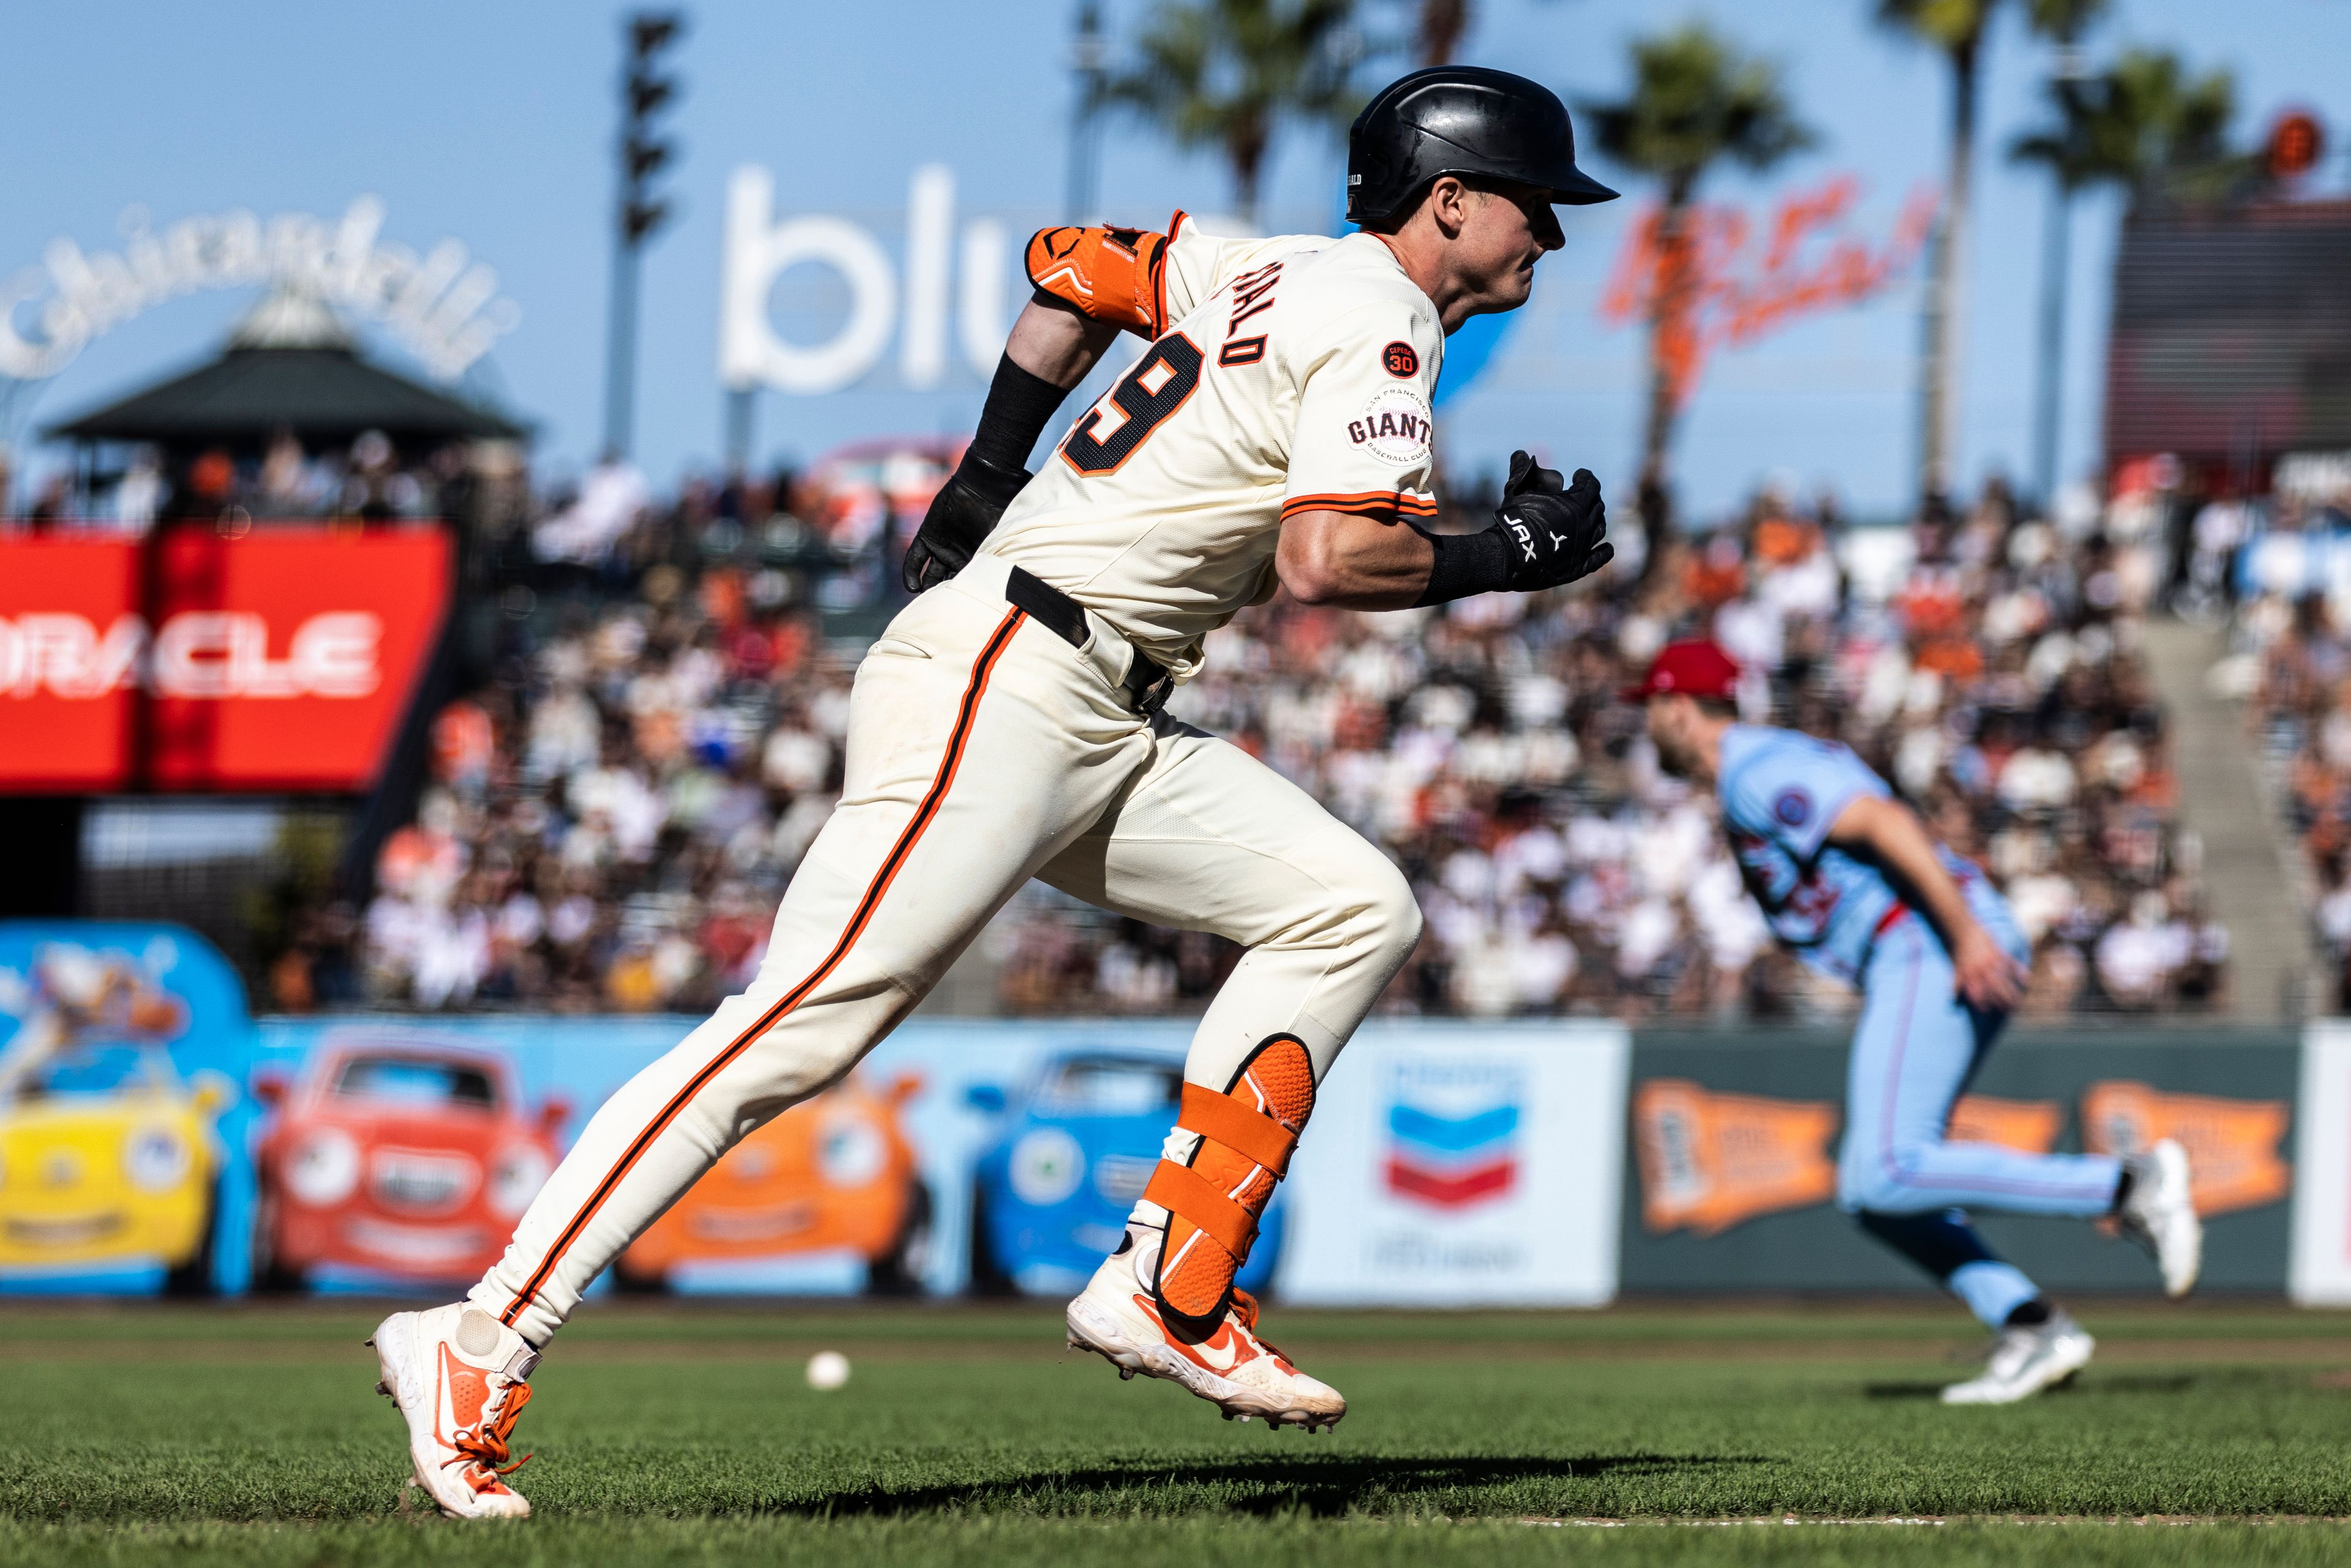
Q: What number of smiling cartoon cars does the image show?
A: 4